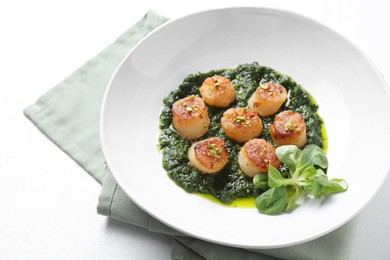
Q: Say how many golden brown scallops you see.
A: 7